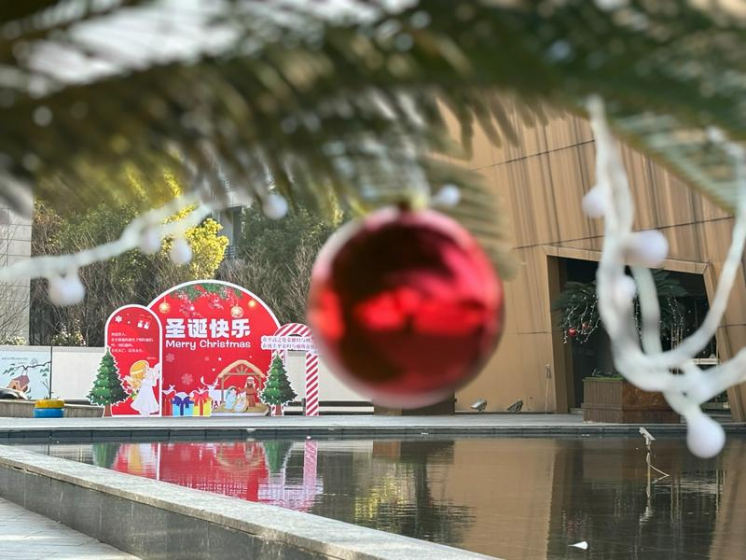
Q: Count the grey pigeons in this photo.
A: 0